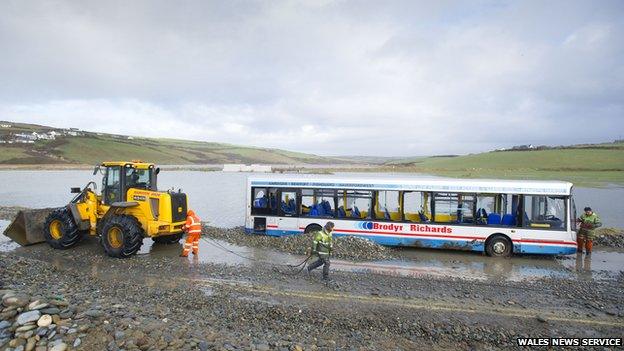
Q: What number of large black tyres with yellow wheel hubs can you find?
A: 2